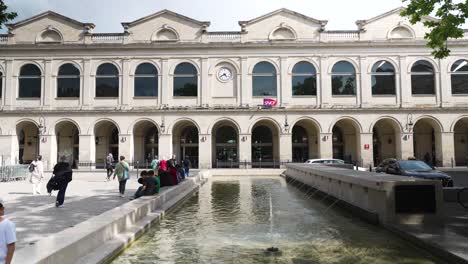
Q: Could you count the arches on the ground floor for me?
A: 12